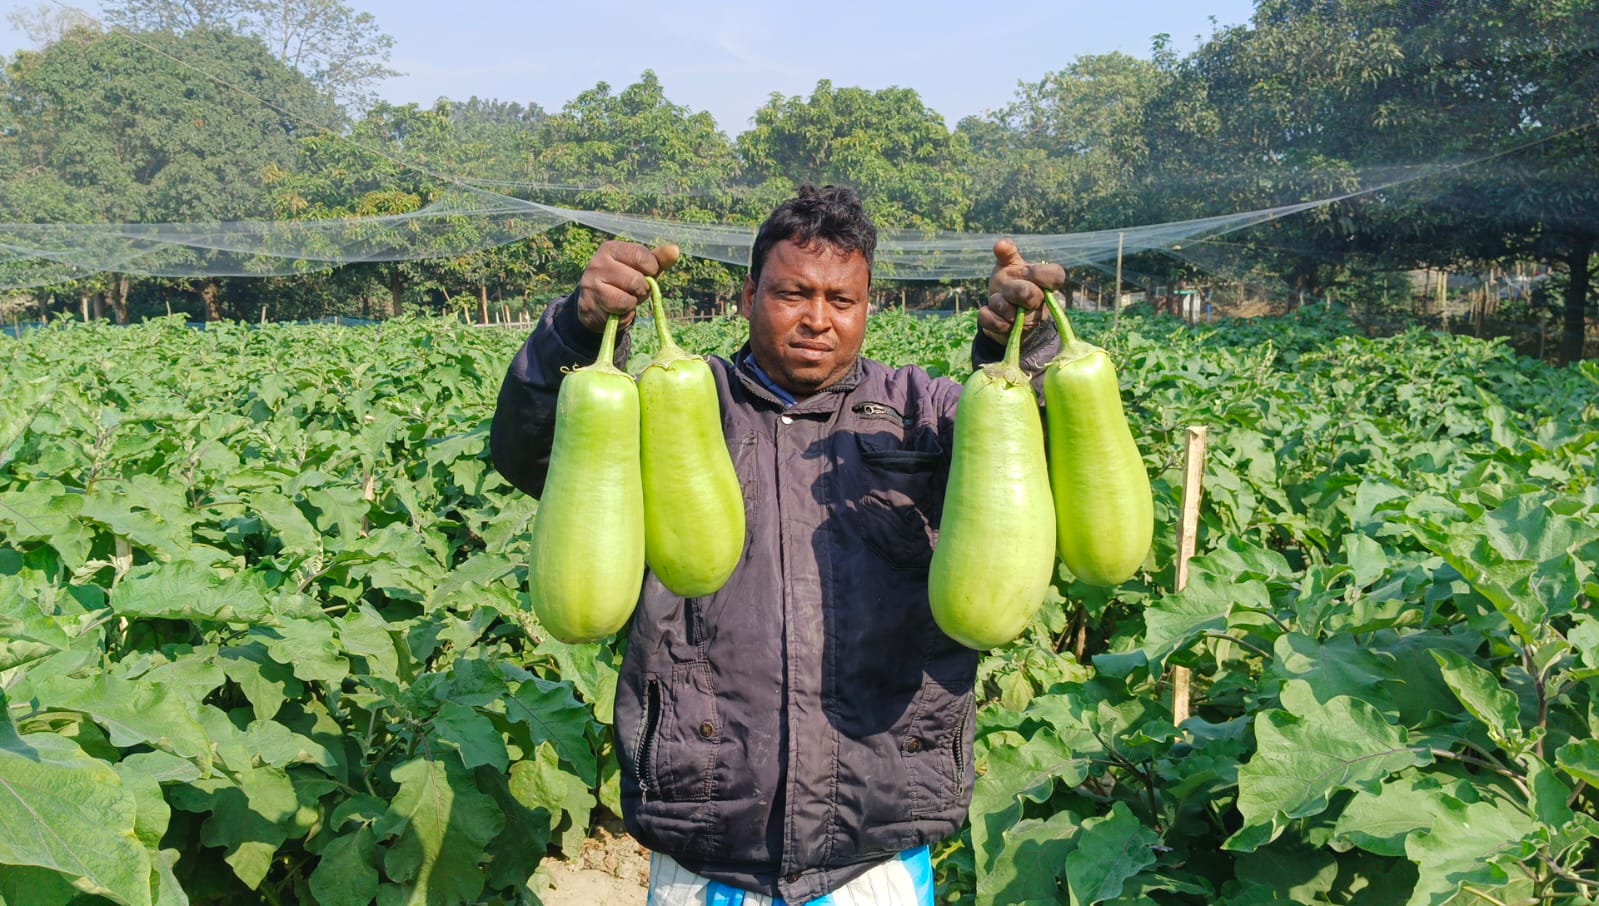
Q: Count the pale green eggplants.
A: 4